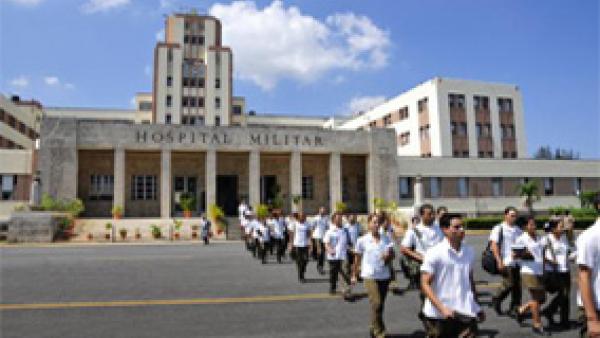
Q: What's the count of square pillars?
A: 6